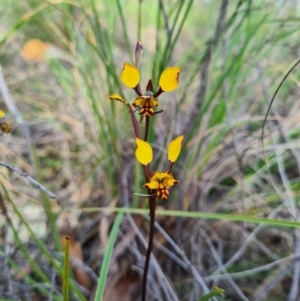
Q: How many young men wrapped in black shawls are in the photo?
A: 0